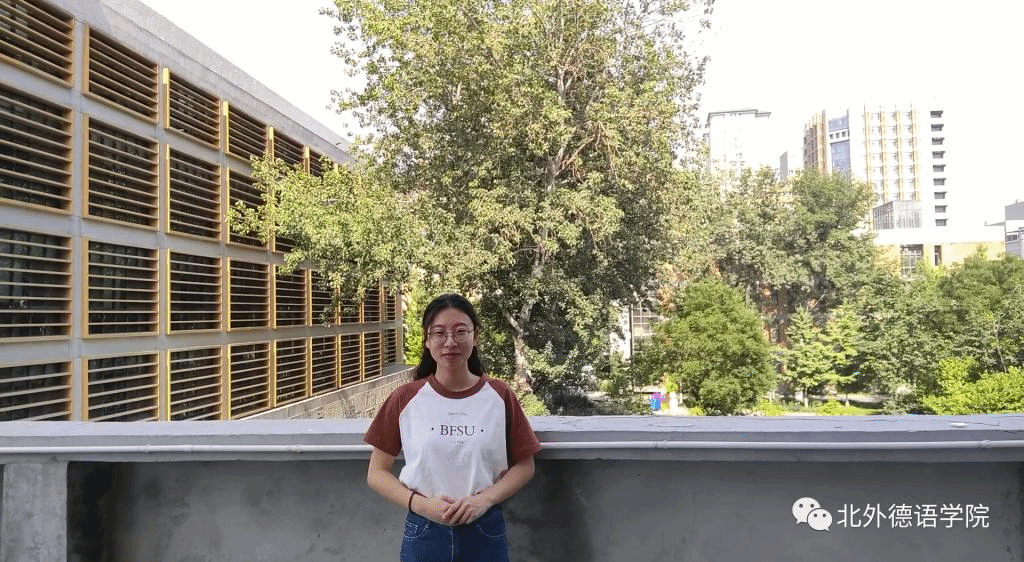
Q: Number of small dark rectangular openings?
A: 9